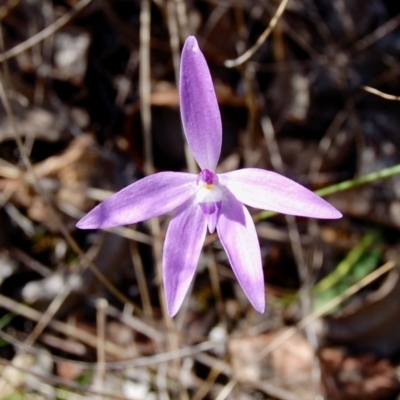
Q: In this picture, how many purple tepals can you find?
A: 5